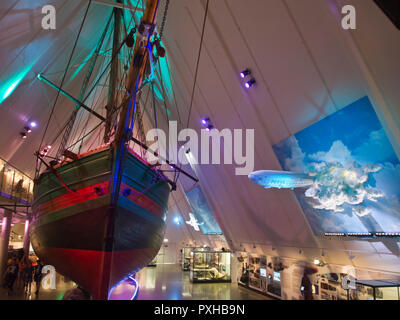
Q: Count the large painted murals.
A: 2